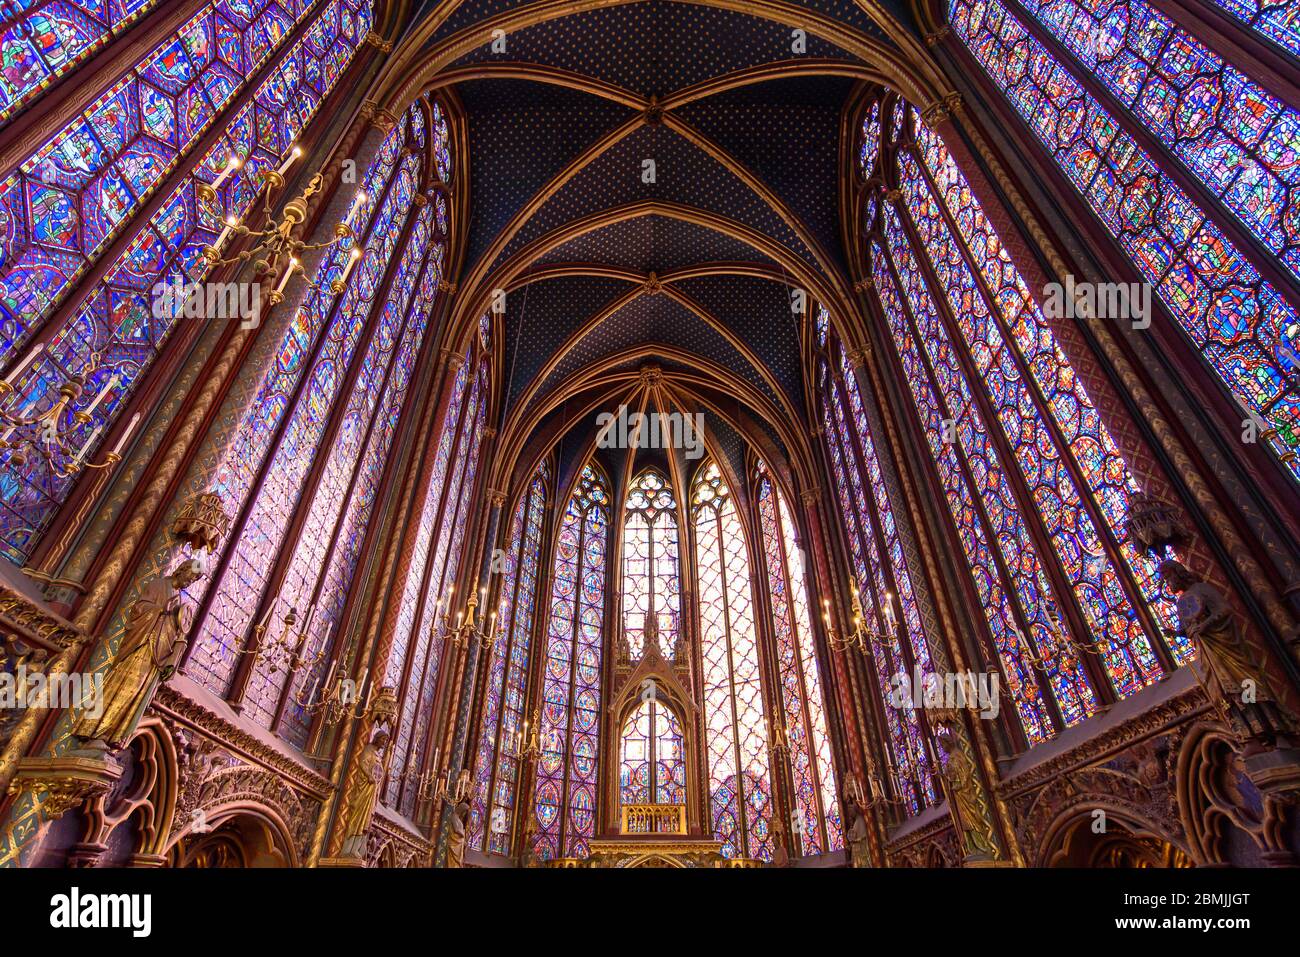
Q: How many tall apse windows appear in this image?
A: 5